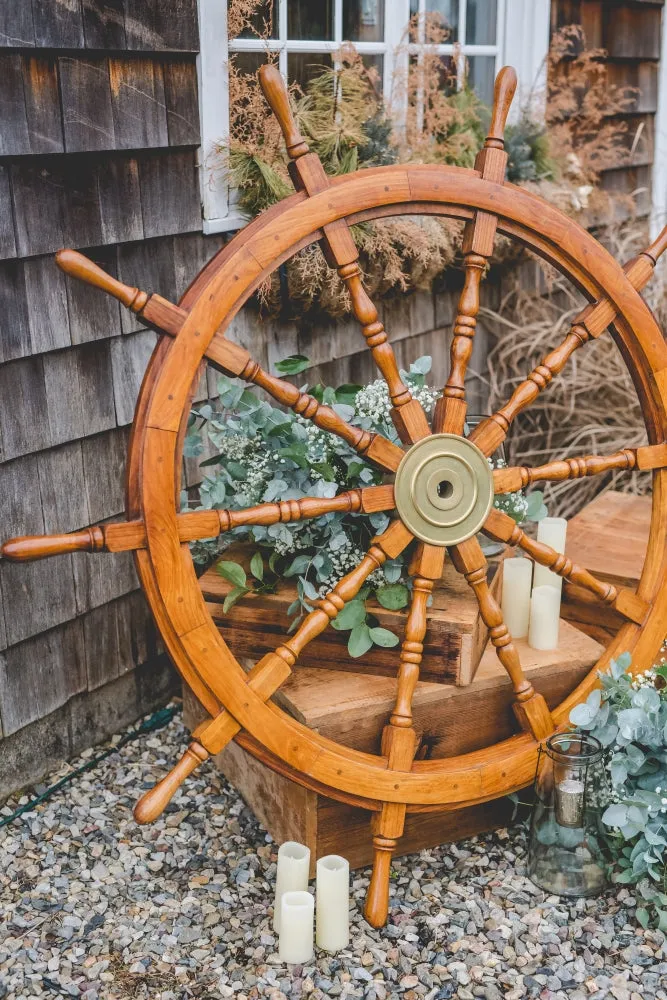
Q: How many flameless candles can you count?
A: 6